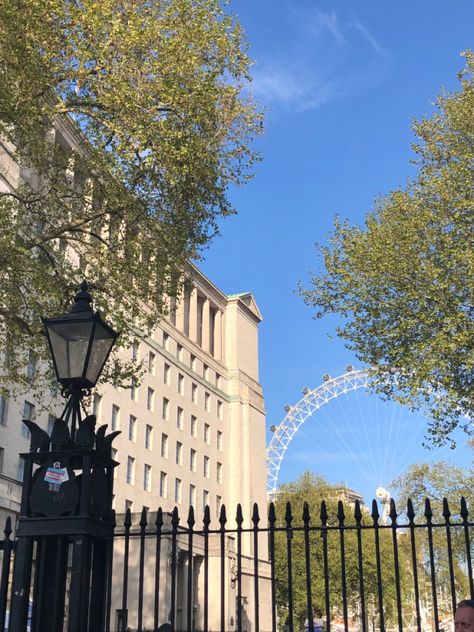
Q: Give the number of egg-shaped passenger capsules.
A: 5